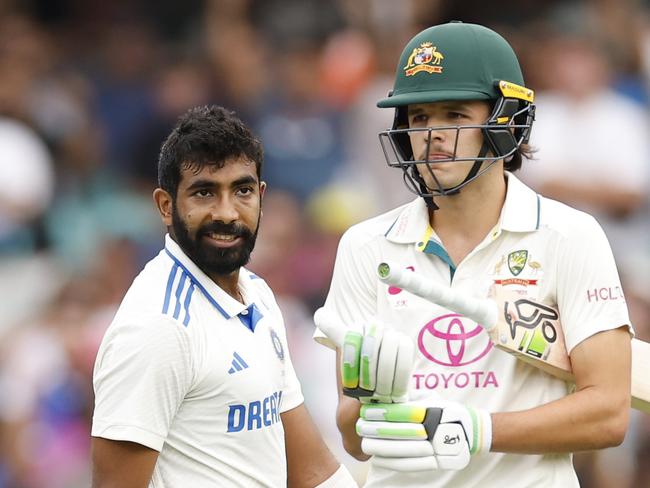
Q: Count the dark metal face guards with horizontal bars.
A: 1